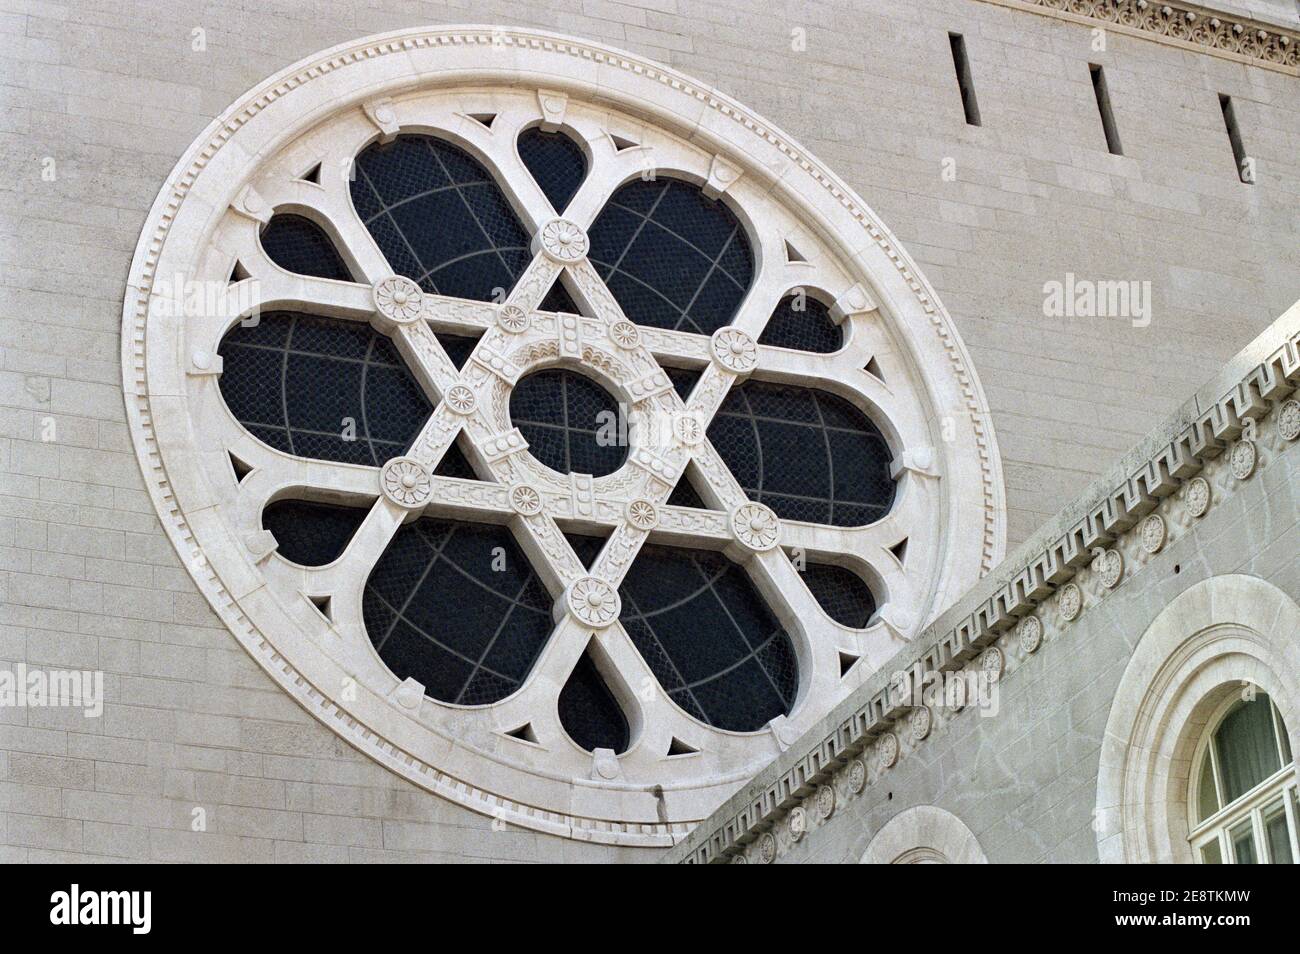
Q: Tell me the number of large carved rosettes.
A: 6